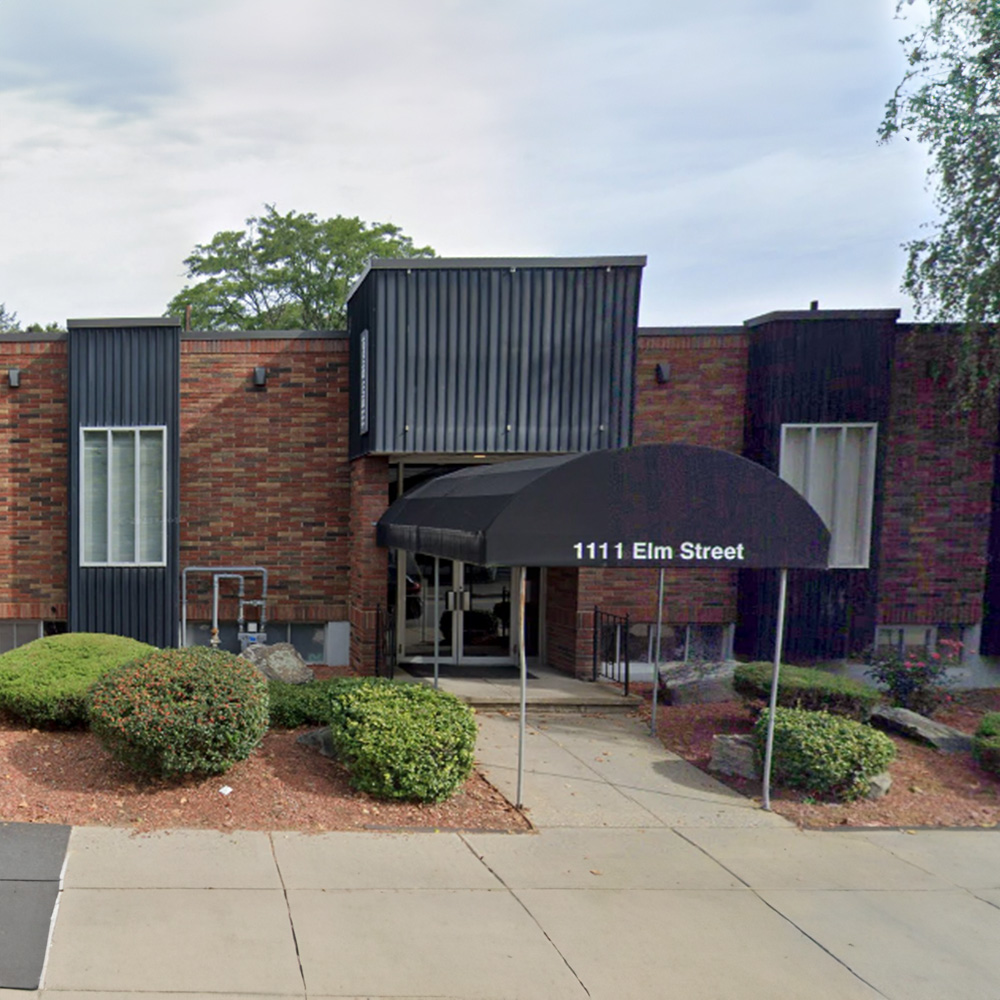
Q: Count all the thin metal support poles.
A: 4